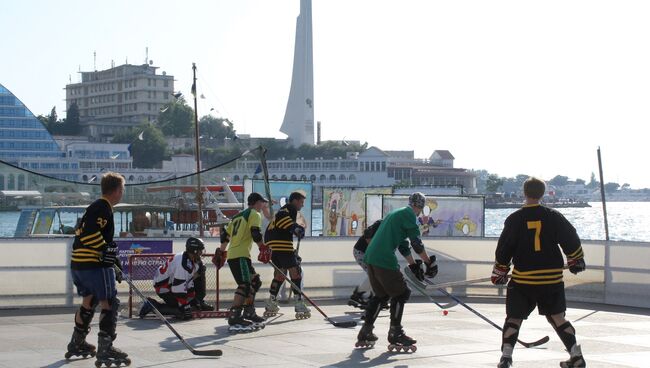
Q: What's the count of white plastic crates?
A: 0